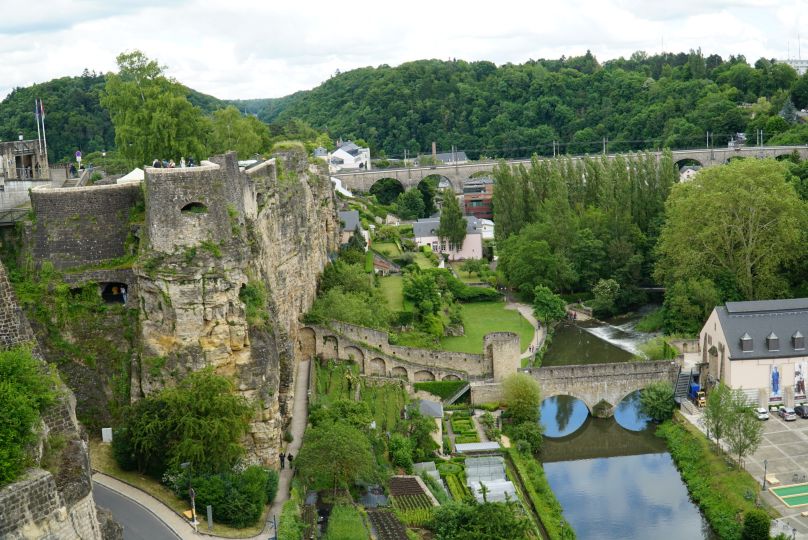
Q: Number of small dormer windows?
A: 3